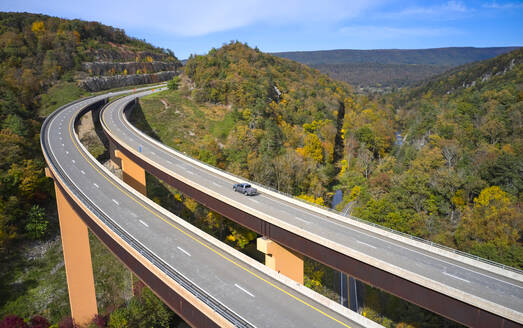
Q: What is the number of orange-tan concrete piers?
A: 3